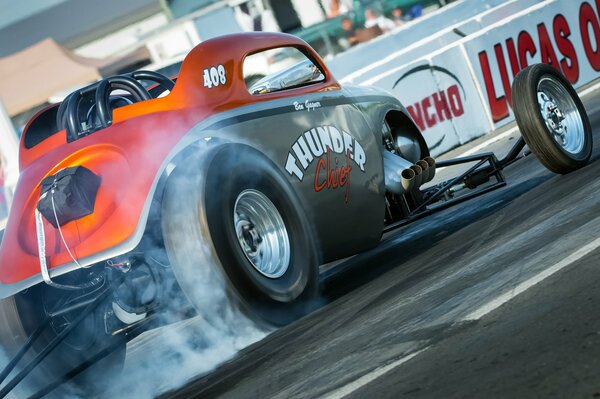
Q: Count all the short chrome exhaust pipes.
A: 4